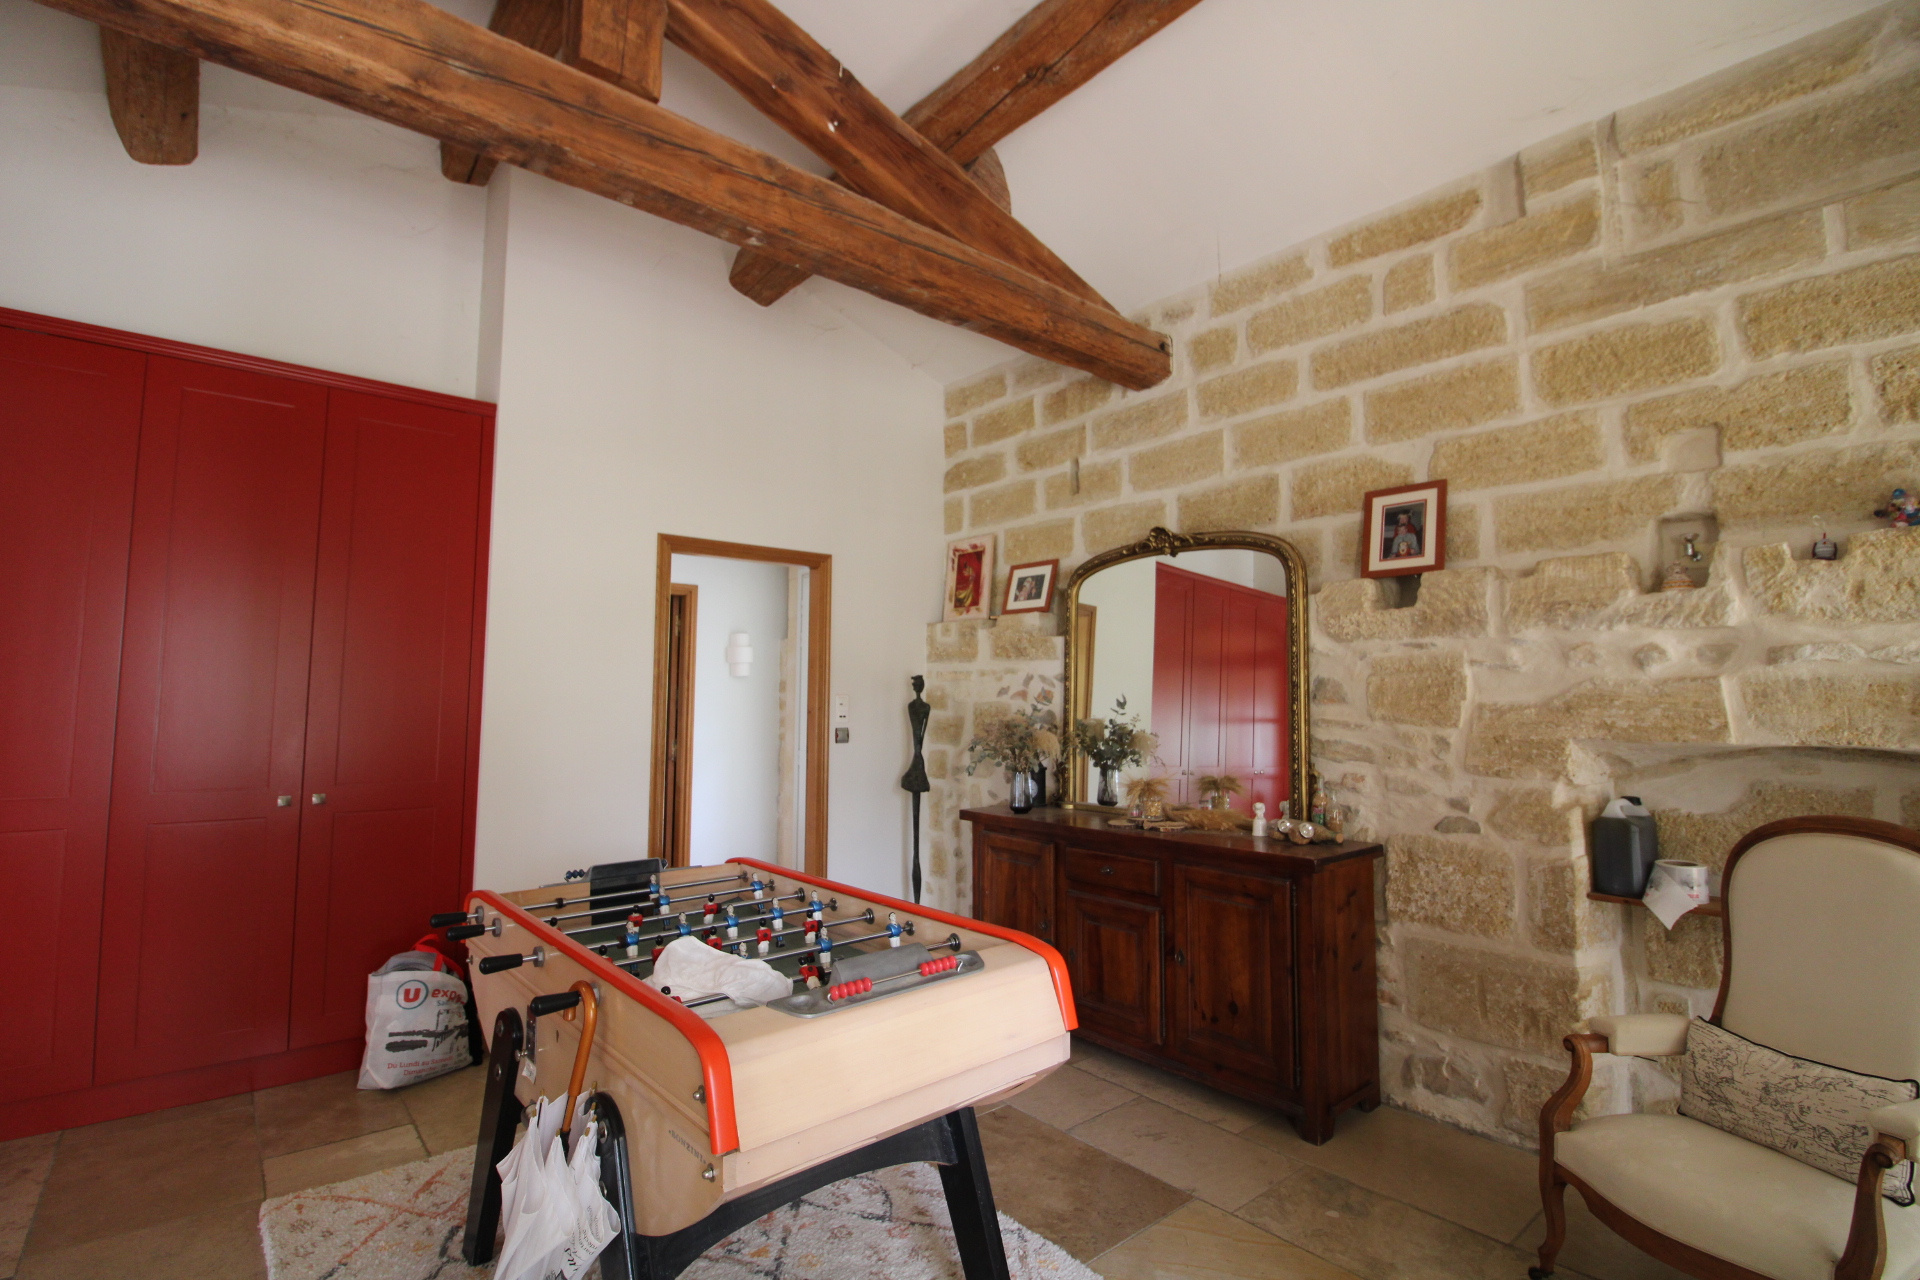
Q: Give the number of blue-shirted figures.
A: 11